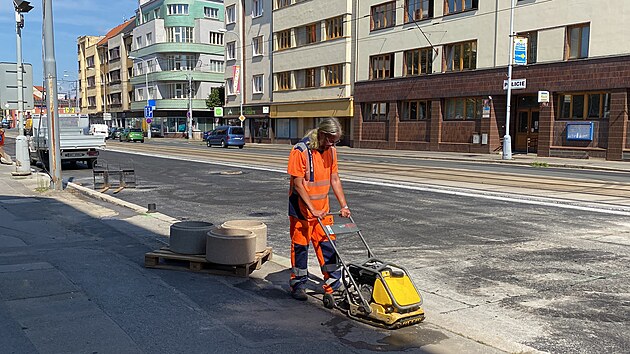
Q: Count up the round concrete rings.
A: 3